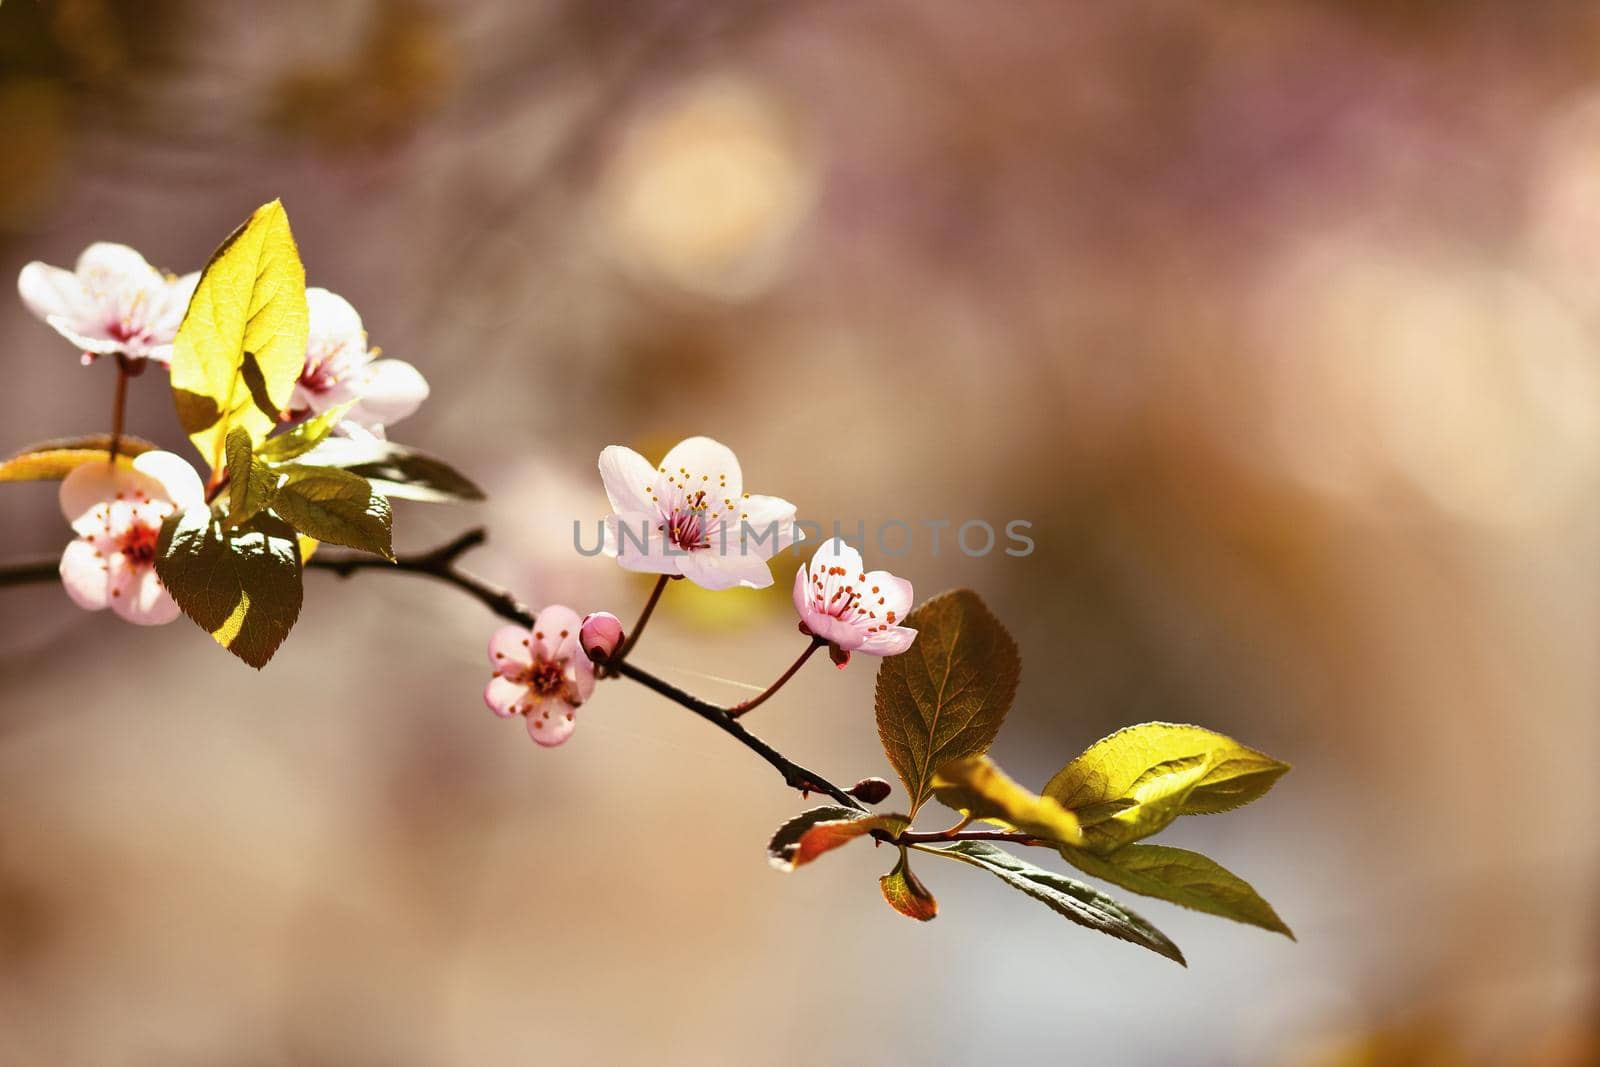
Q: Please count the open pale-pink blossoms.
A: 6